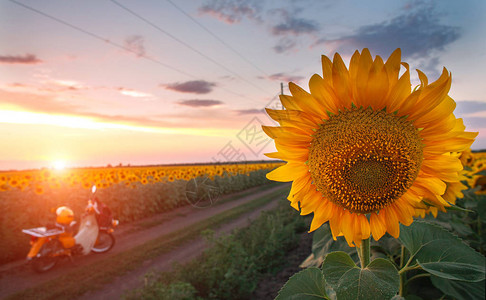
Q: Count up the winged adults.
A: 0